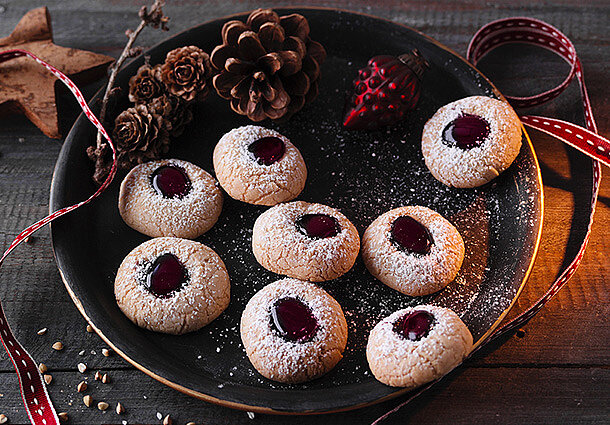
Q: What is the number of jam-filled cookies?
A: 8